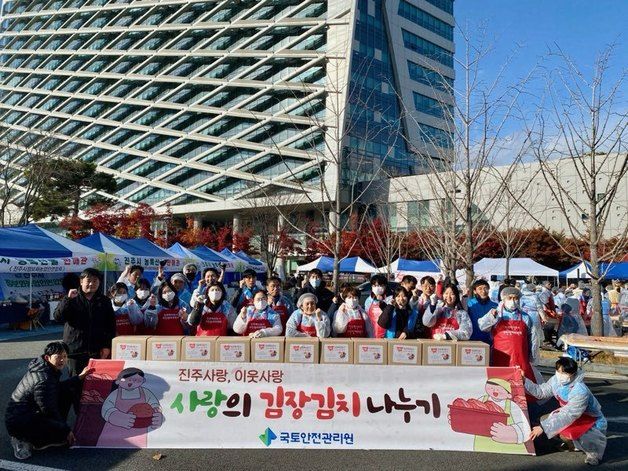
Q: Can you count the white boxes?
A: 11